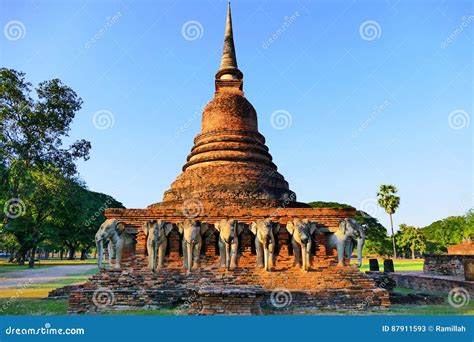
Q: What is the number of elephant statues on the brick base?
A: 7